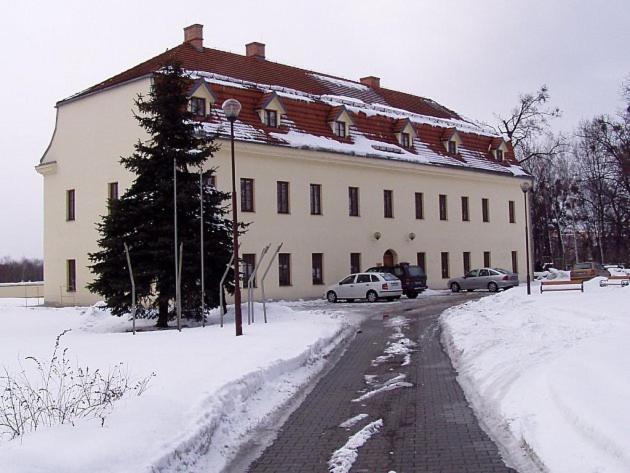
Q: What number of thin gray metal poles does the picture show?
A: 8